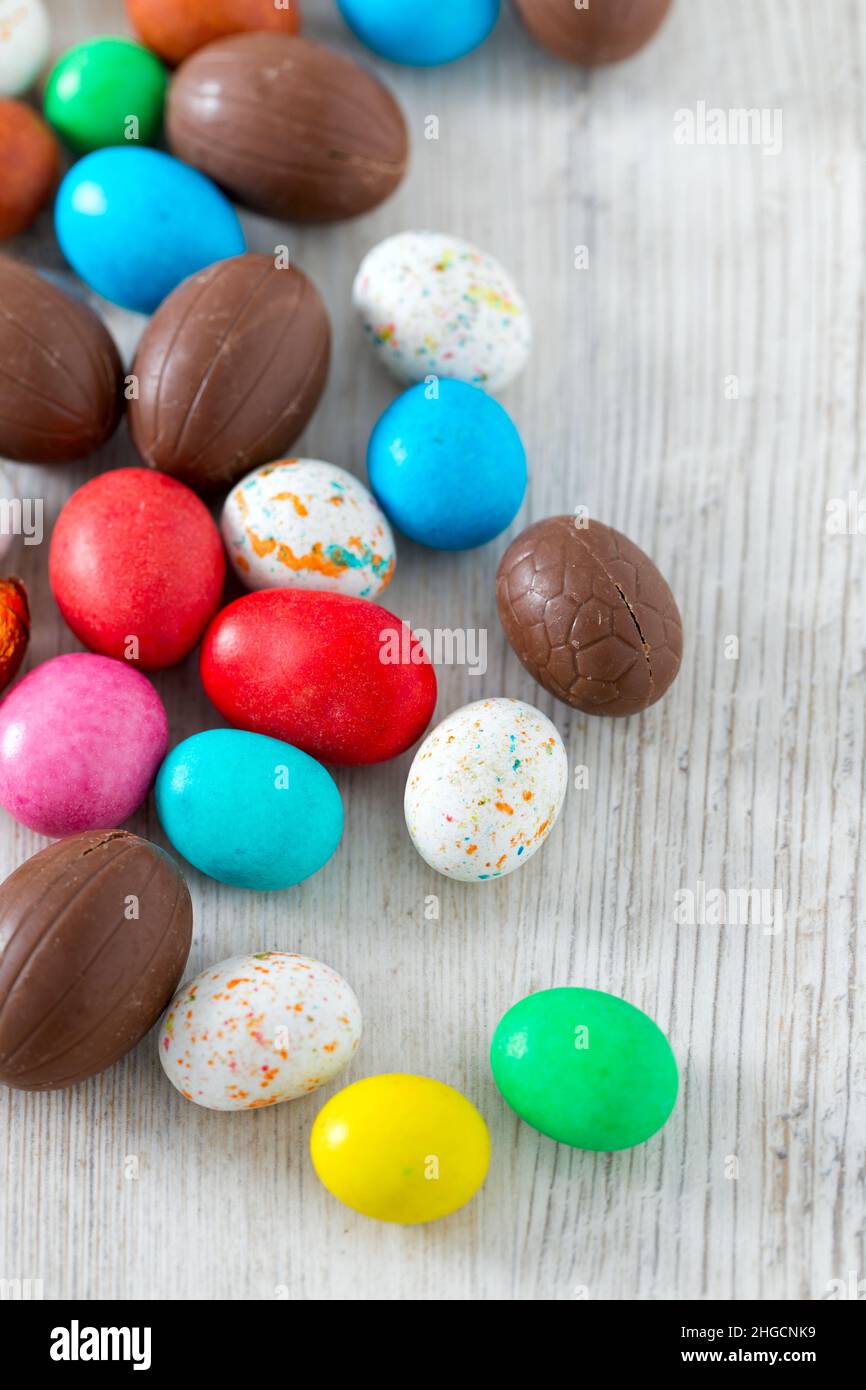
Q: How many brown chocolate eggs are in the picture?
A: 6